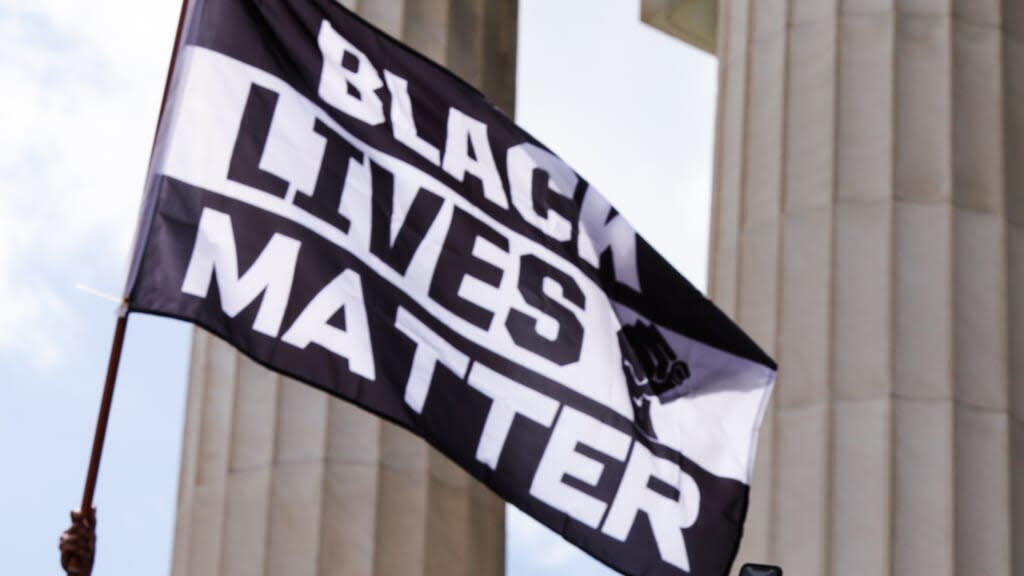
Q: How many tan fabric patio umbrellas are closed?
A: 0